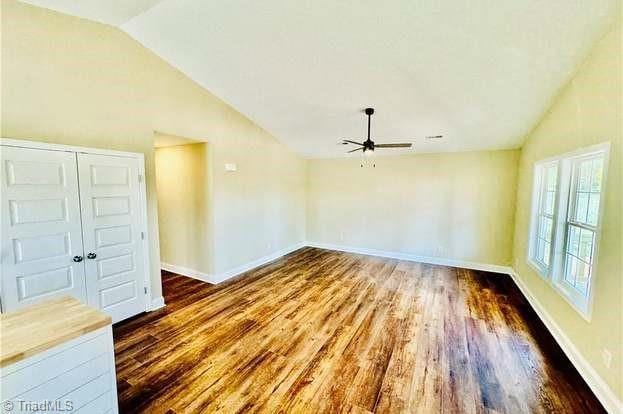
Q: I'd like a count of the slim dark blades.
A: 3